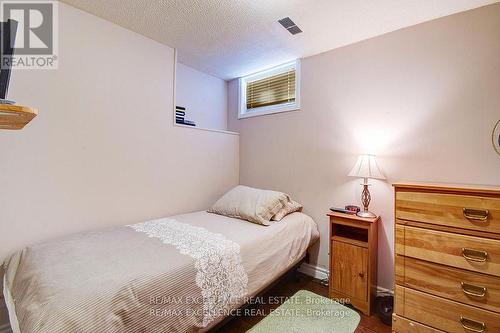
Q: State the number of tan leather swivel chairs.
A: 0